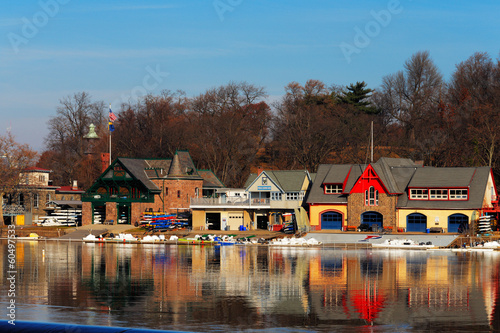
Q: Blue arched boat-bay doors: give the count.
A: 4